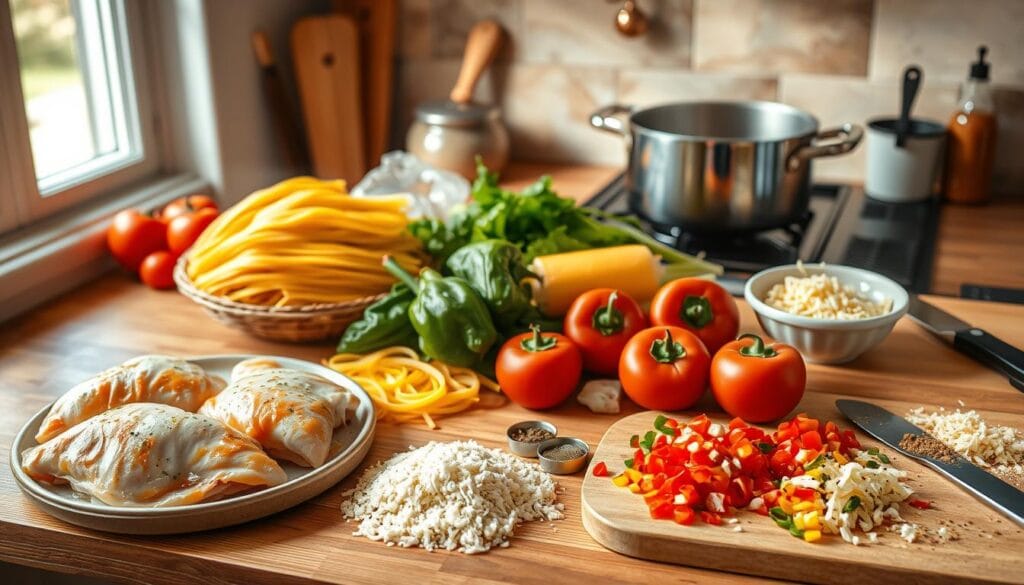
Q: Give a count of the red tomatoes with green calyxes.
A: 5